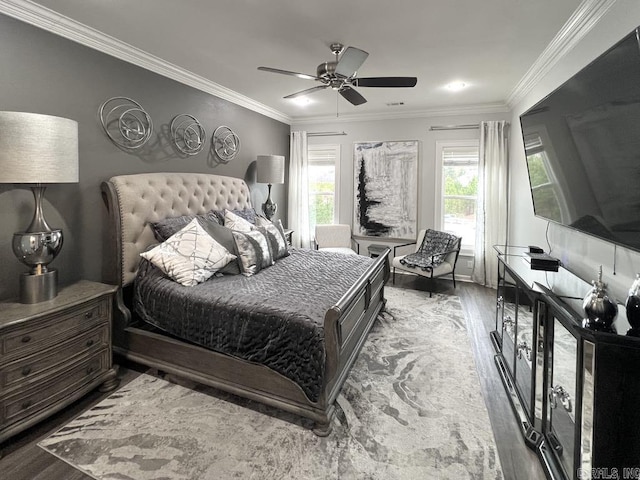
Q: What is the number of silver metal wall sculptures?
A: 3